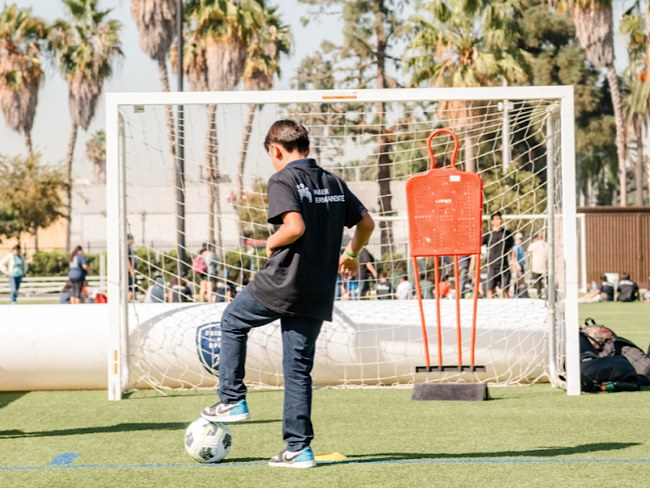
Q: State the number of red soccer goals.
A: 0